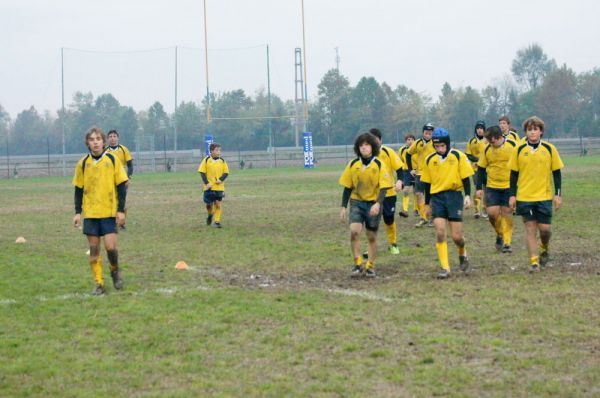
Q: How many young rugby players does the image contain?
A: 12